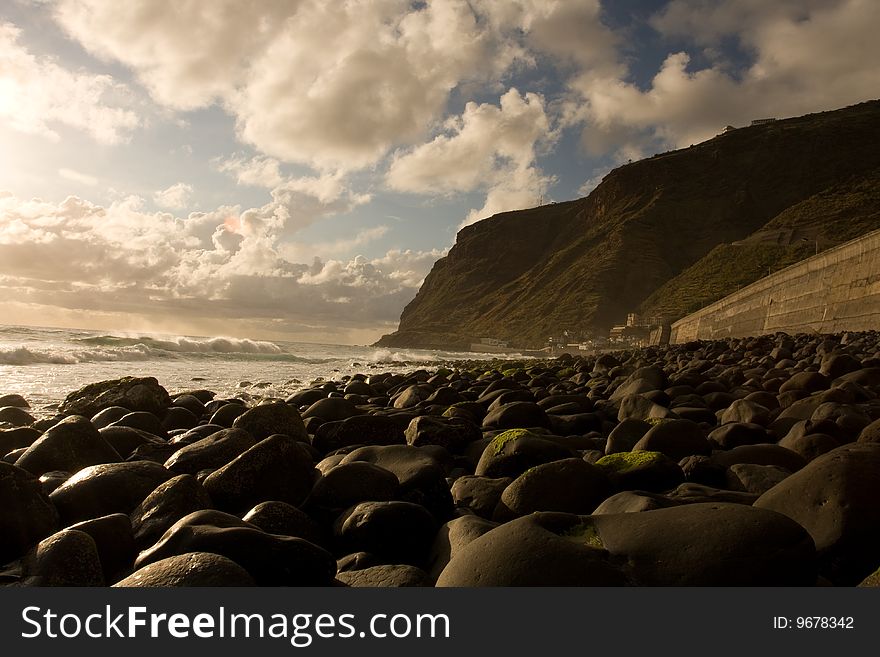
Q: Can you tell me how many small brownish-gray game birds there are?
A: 0